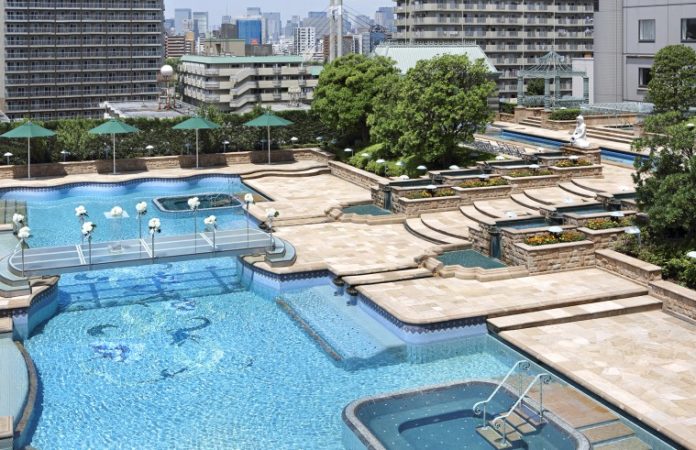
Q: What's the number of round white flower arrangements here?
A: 11